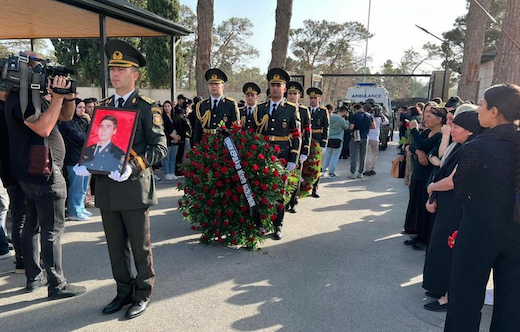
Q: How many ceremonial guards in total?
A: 6